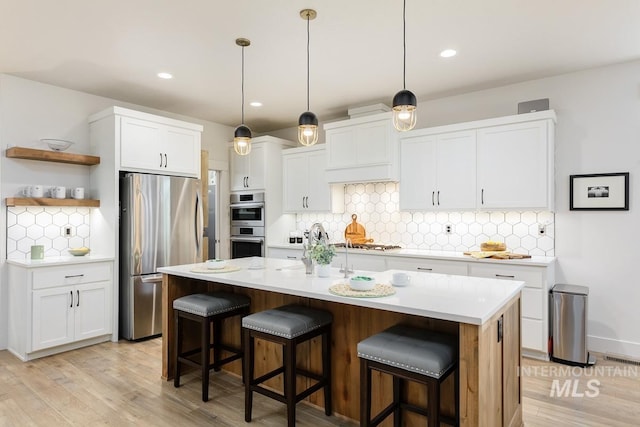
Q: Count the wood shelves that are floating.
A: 2